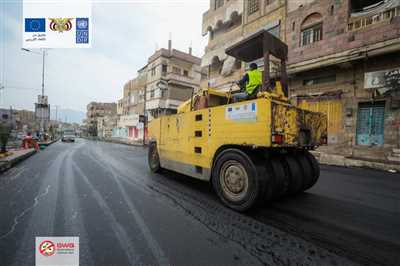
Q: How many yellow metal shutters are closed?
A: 1